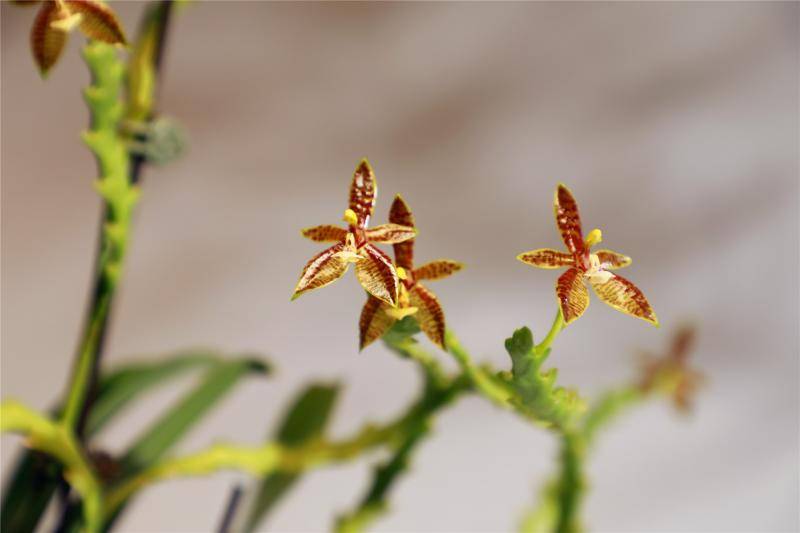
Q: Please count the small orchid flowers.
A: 5